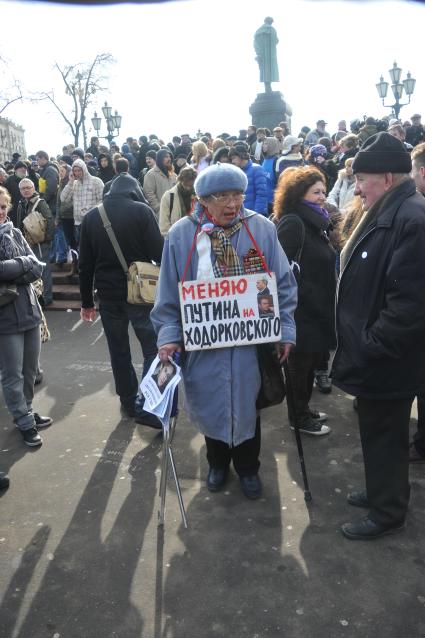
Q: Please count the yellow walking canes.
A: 0